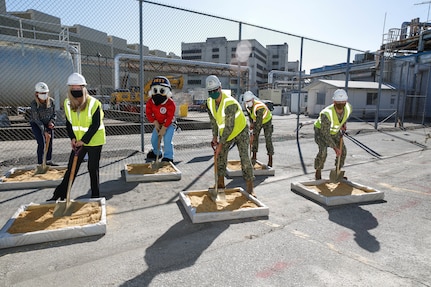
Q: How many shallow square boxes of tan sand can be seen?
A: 6